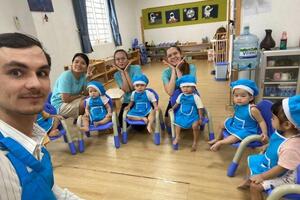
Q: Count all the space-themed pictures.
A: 4